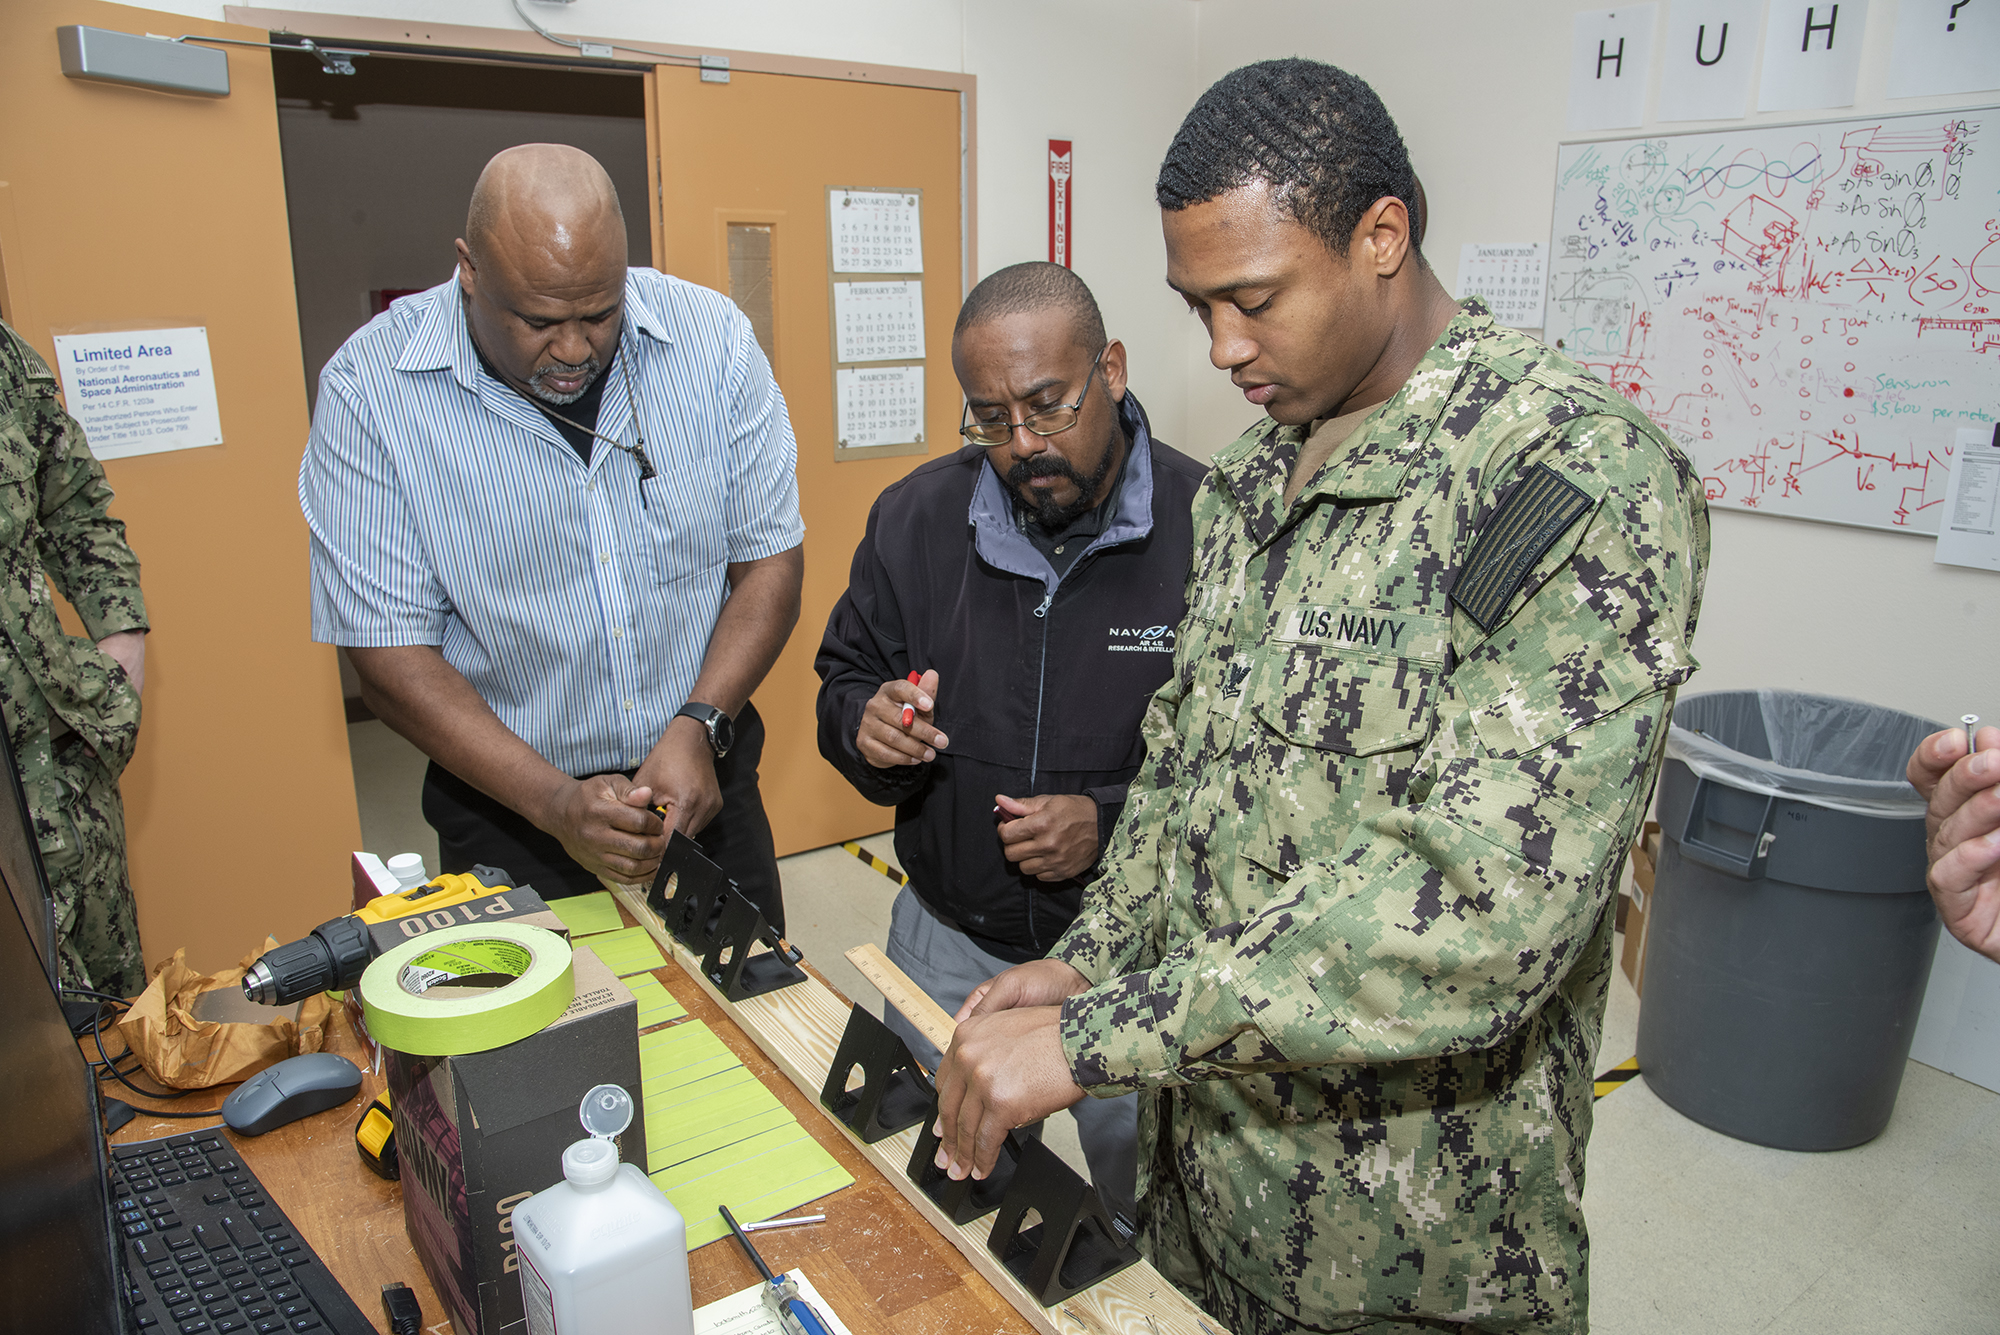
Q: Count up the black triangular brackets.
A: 6